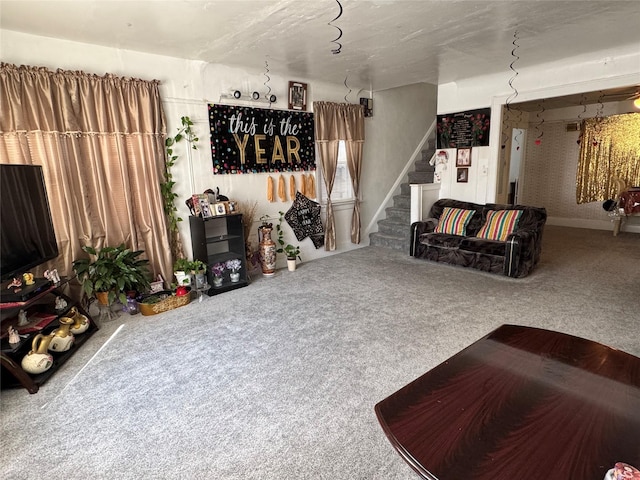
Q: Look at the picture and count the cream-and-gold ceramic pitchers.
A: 3